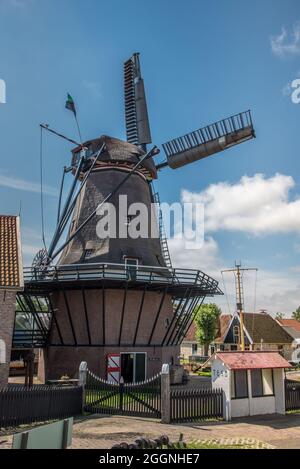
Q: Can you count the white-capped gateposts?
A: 2